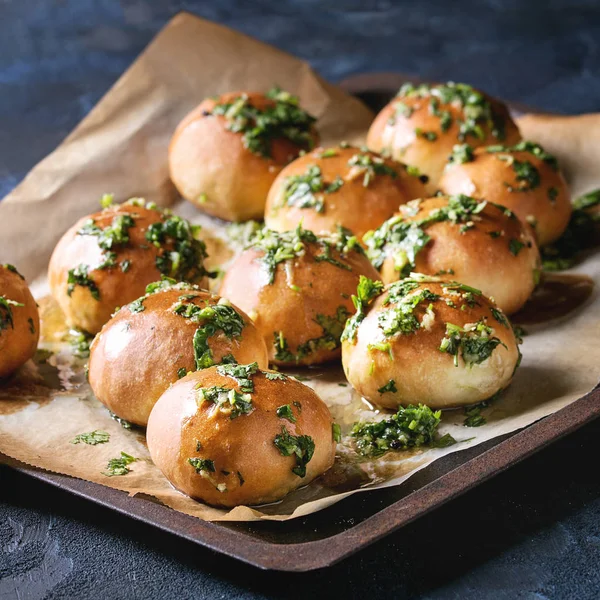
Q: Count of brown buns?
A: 11